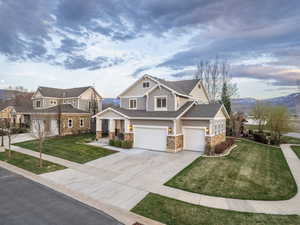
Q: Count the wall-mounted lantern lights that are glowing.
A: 3